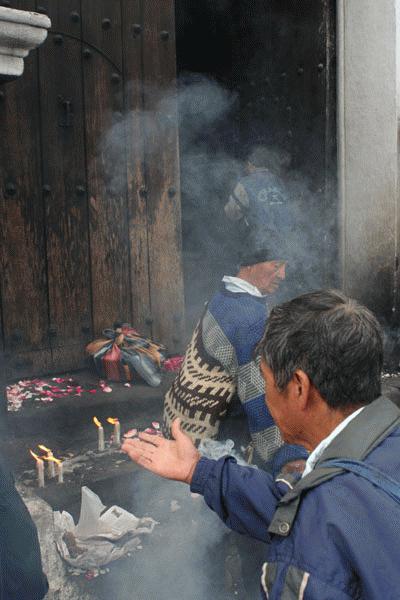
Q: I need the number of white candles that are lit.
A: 5